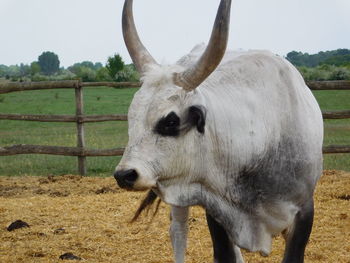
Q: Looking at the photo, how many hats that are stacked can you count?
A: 0